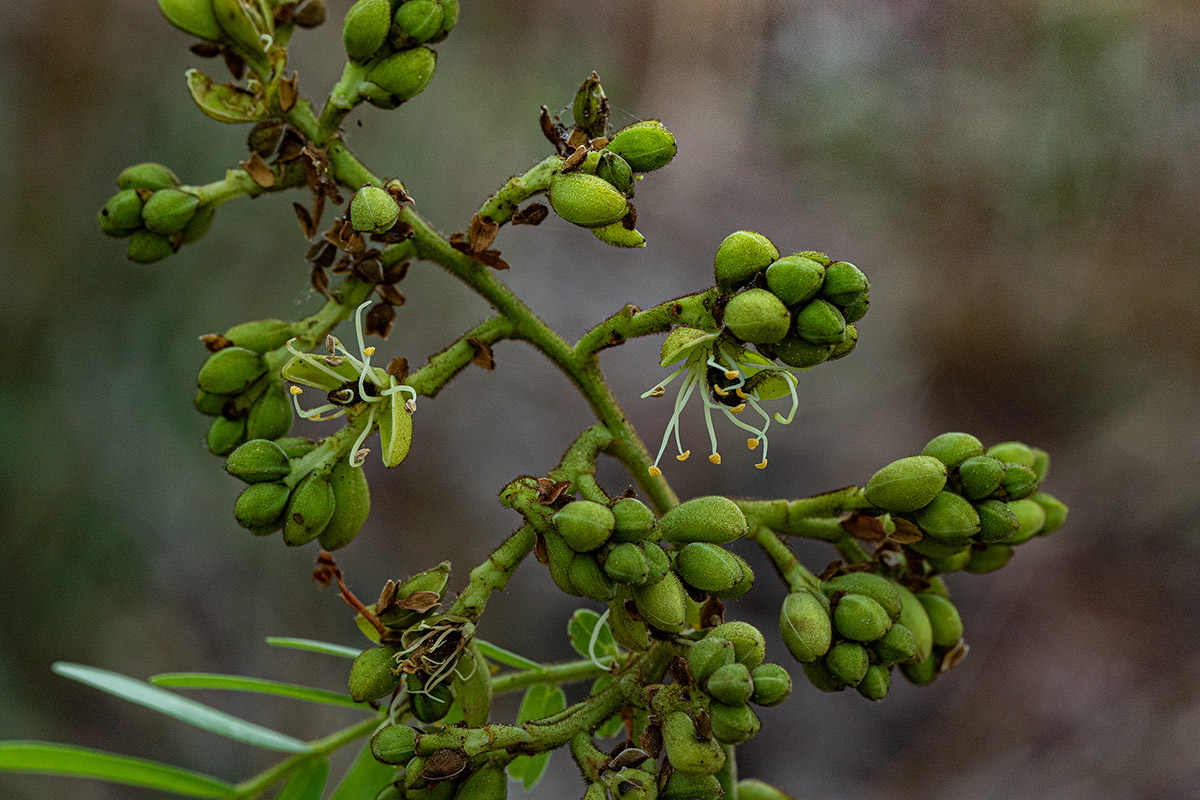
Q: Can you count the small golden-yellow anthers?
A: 11